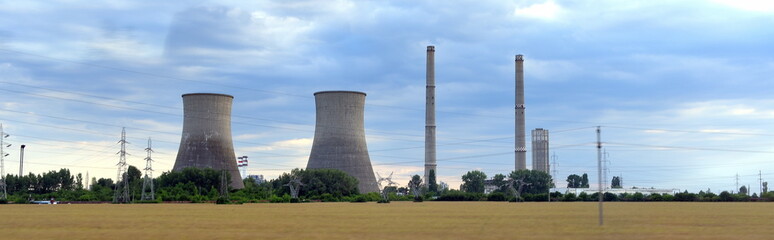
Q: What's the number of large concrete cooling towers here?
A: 2